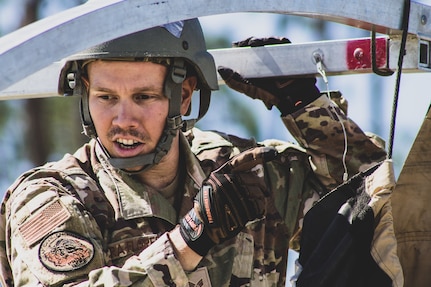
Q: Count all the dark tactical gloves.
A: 2